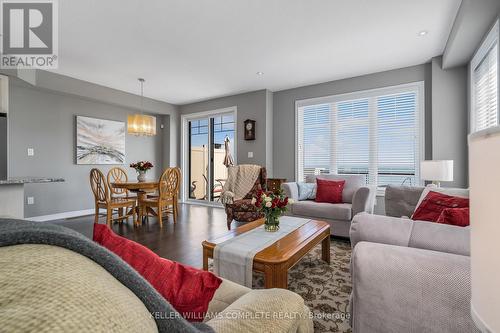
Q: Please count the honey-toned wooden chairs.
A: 4